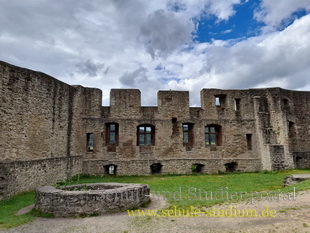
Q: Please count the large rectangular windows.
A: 4